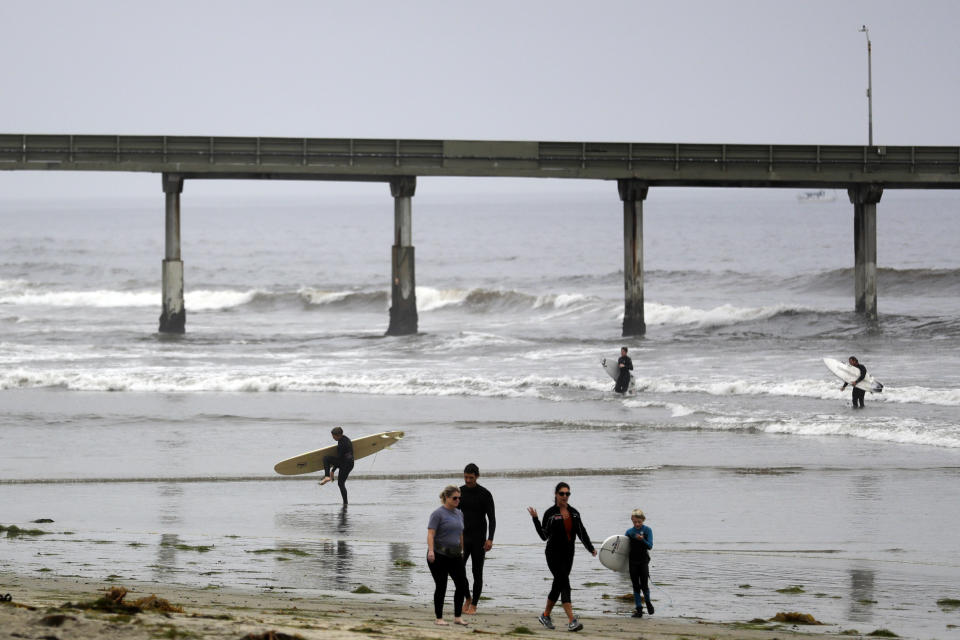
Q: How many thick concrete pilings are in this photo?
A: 4